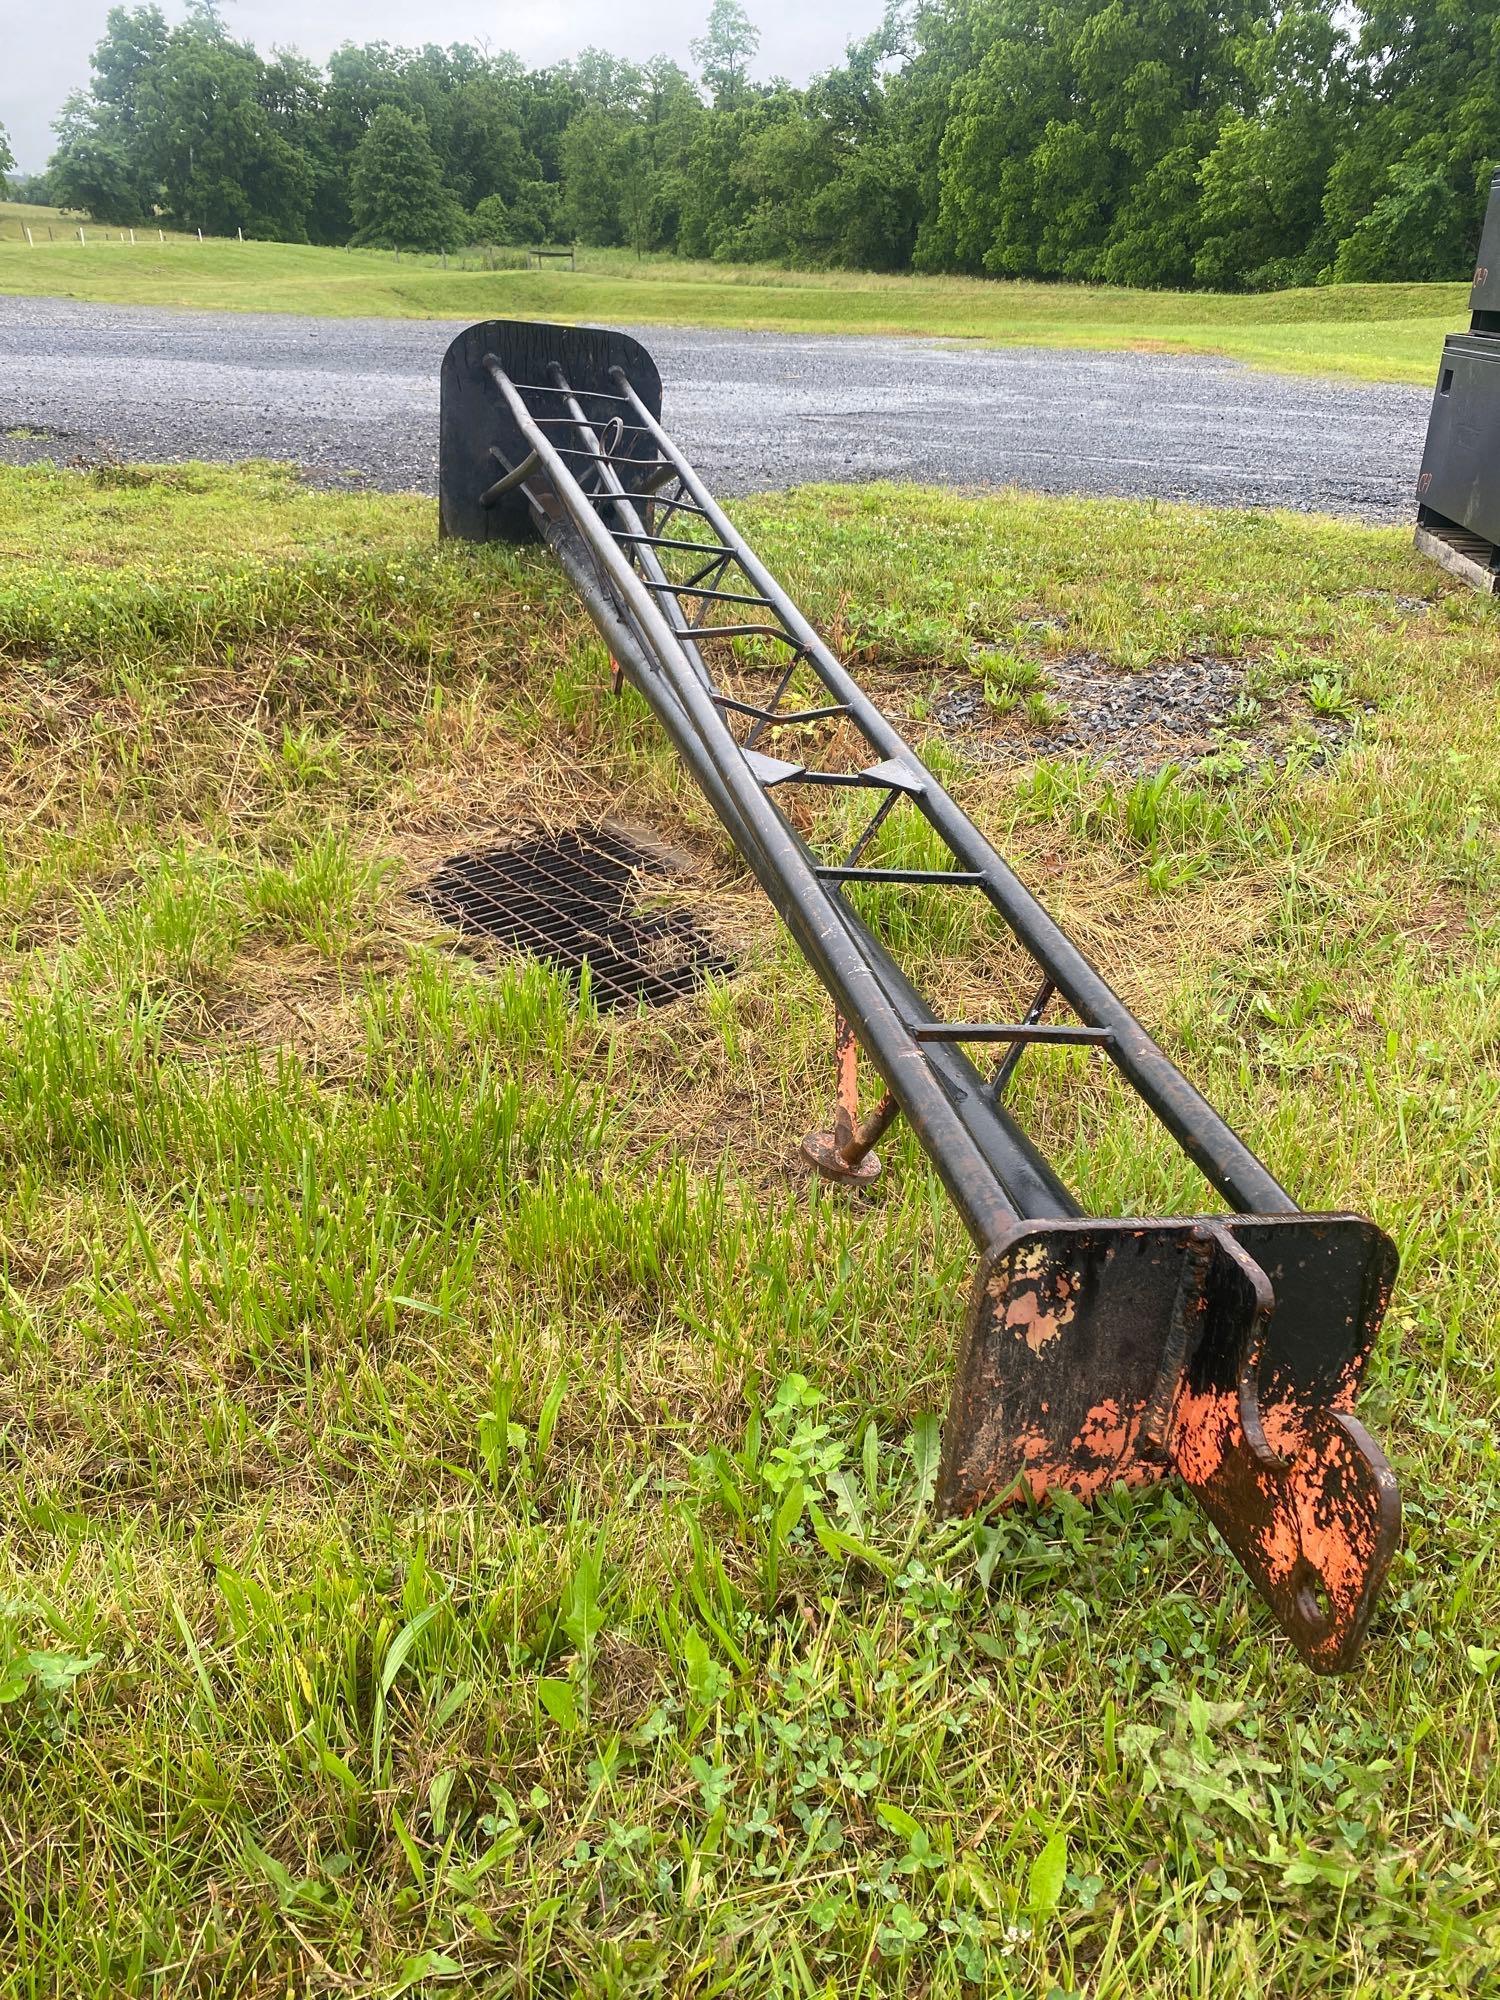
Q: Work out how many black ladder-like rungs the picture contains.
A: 11